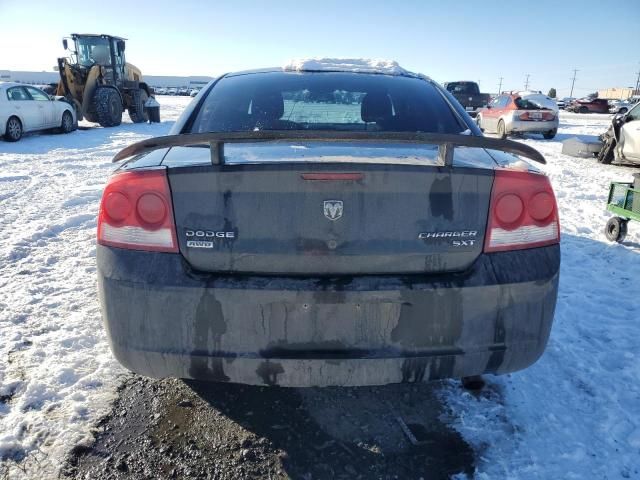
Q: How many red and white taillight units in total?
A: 2